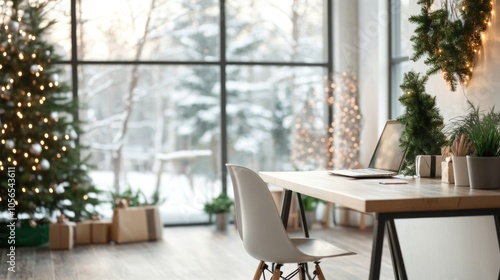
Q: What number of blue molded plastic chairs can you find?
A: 0